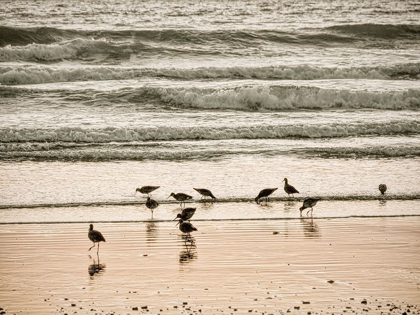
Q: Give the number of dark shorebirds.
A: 11